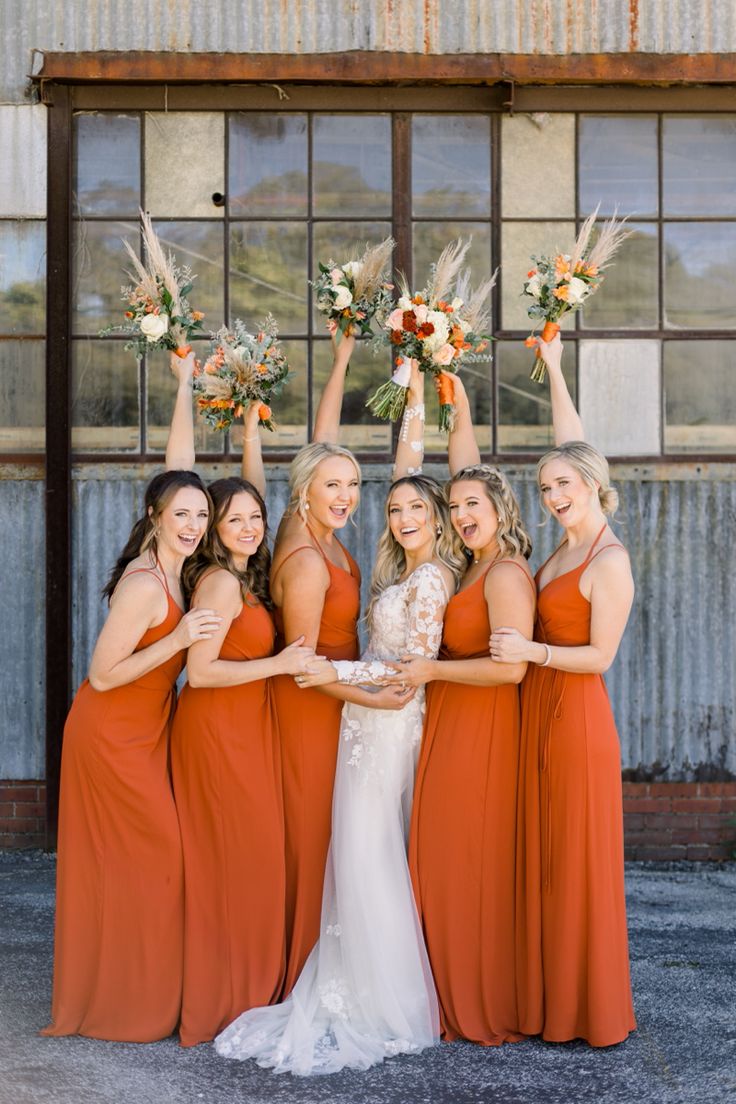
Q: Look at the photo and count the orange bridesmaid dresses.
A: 5